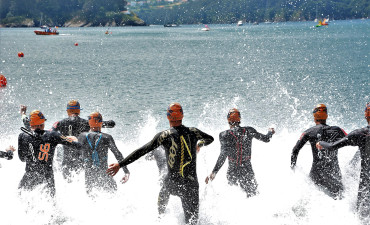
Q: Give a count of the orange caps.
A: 7